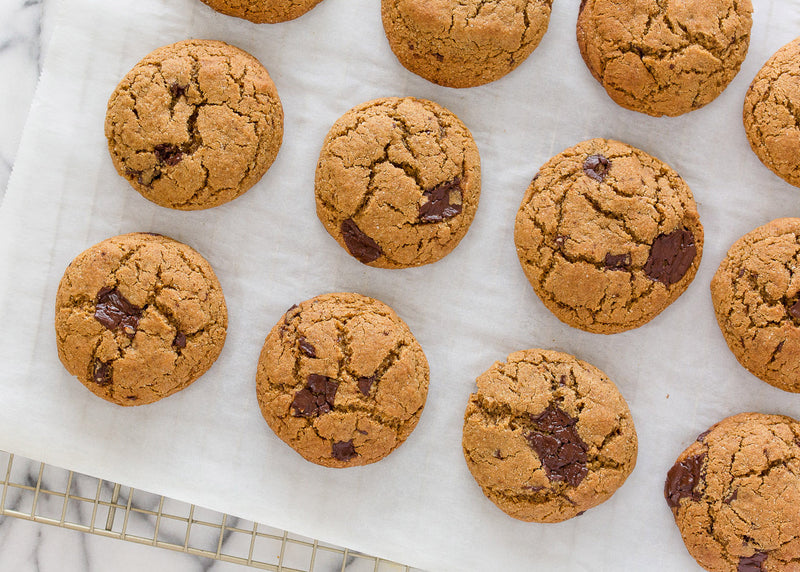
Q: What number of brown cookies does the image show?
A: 12